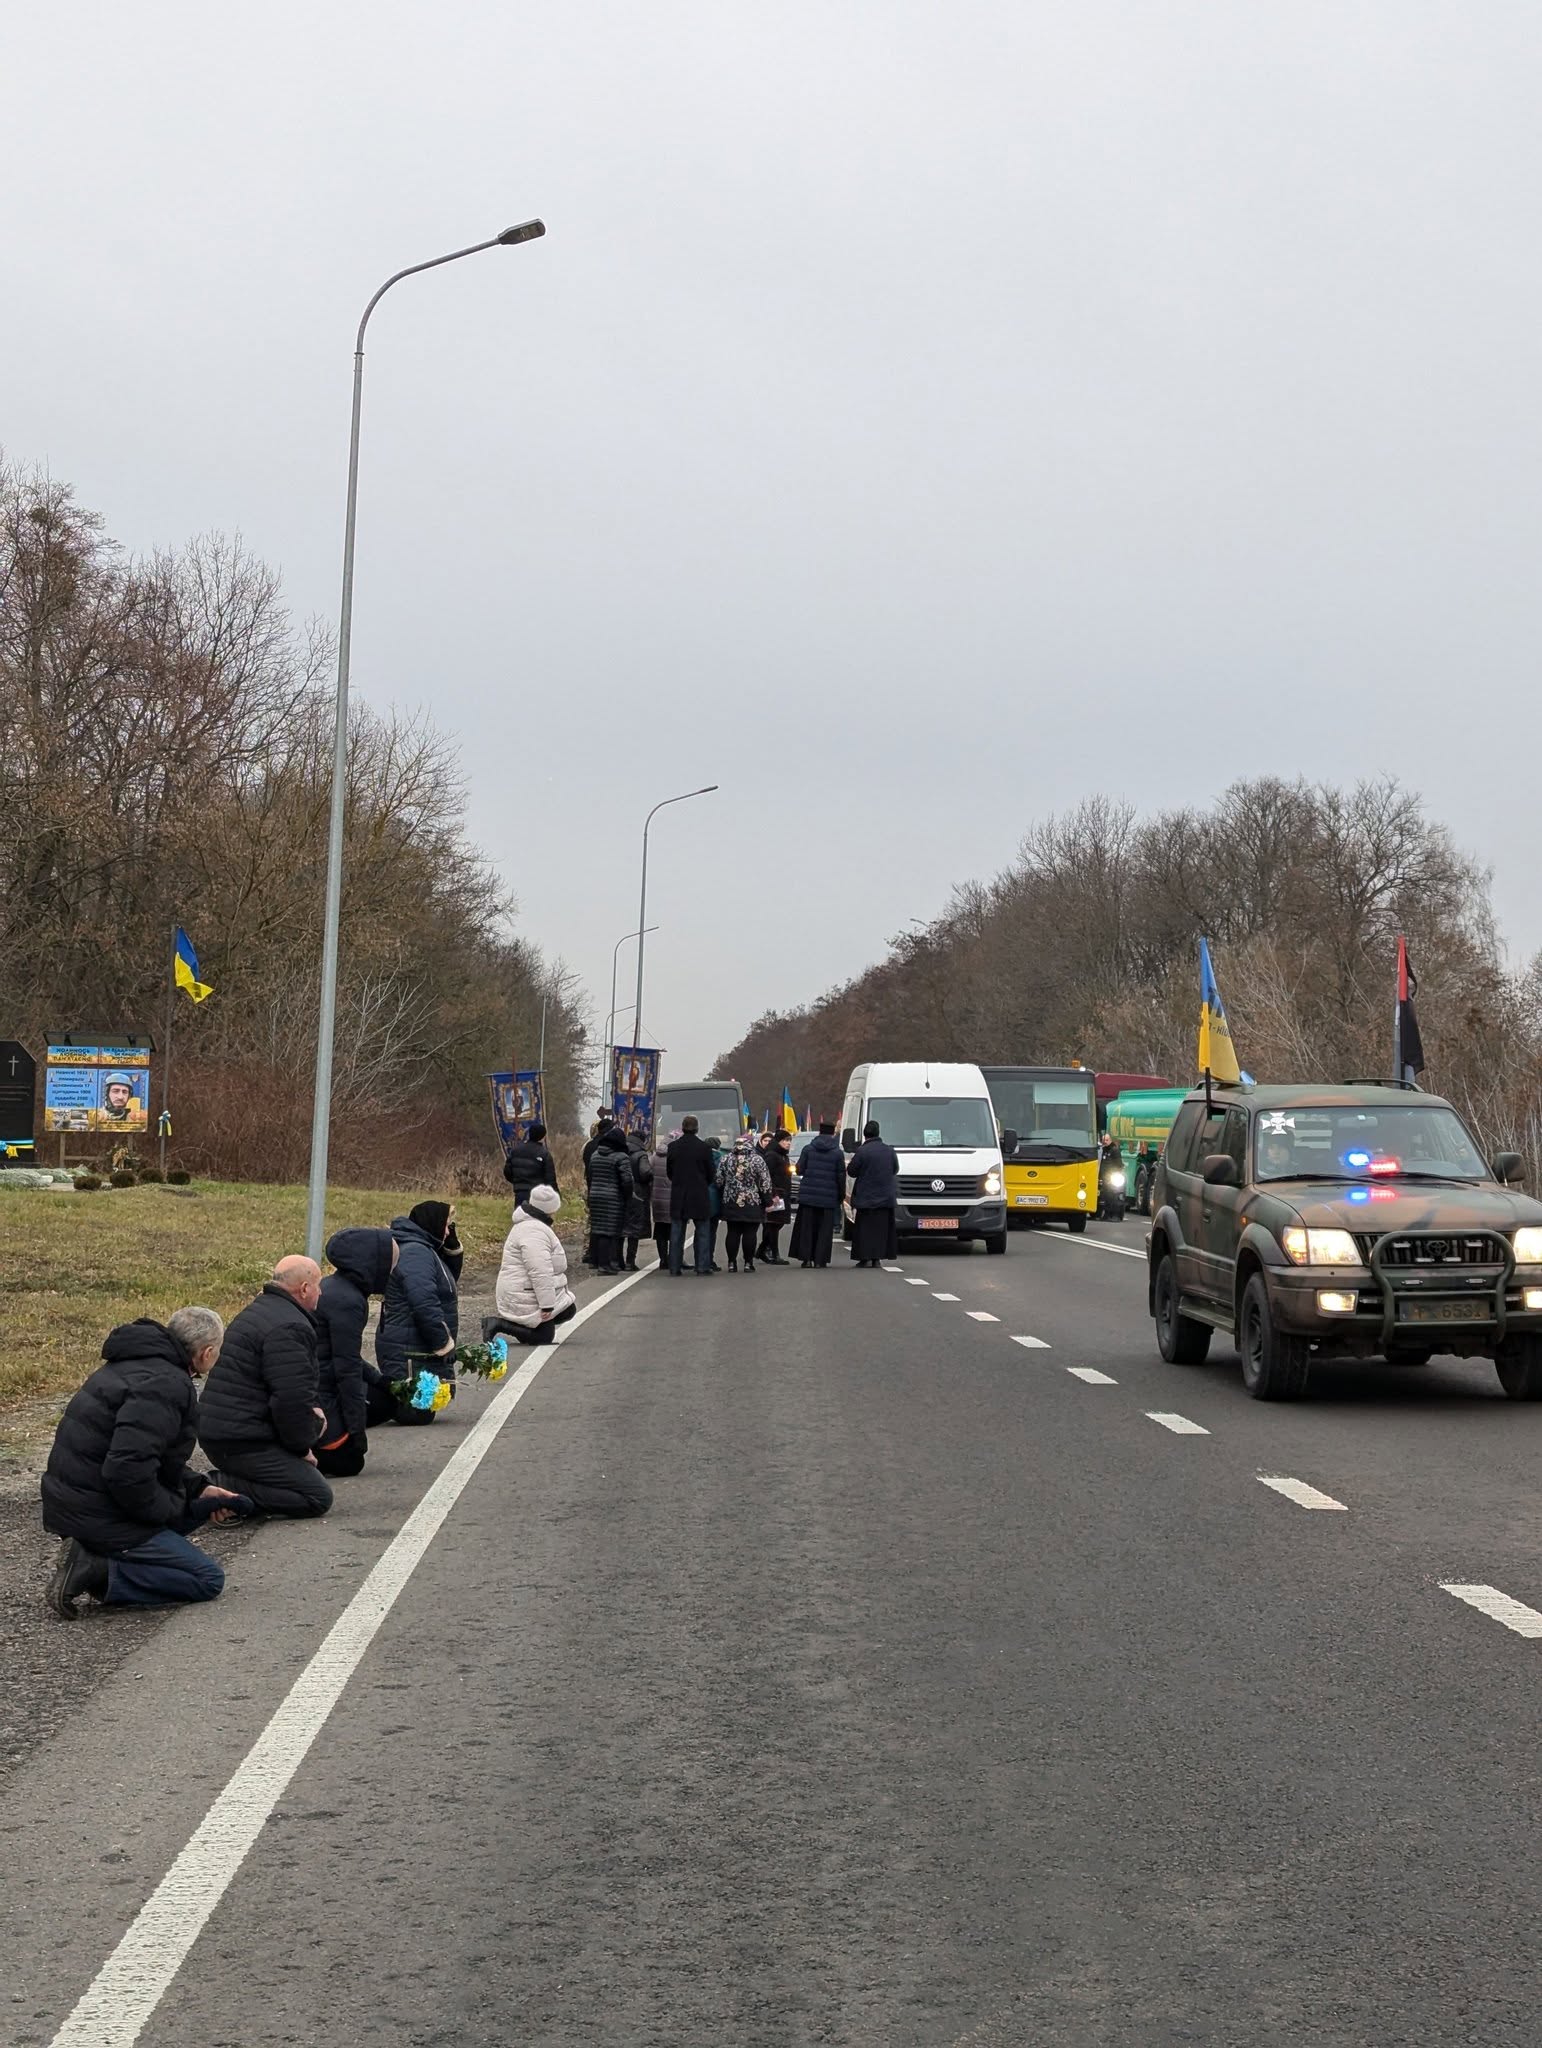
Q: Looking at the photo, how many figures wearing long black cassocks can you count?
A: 2